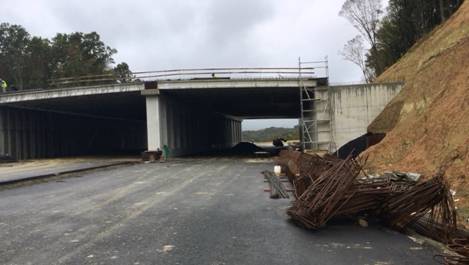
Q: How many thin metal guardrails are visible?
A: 2